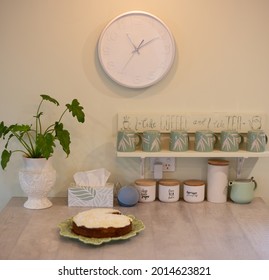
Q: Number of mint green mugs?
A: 6